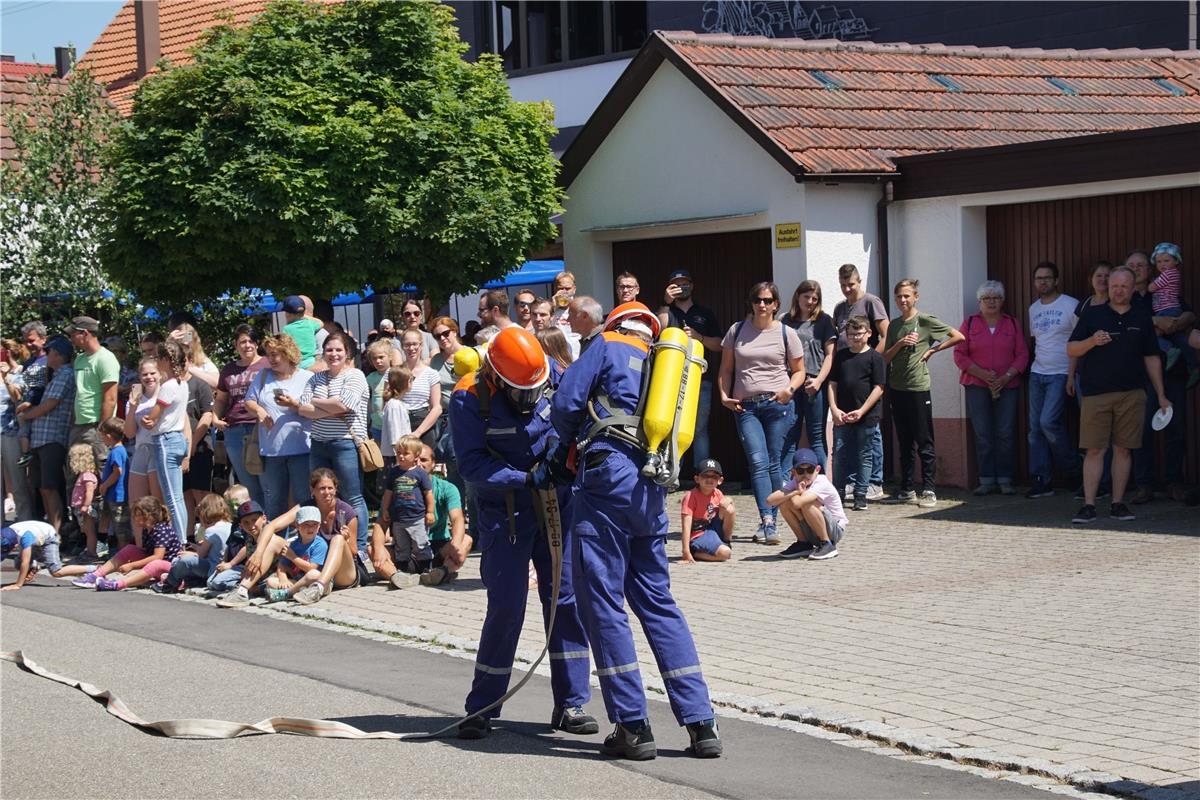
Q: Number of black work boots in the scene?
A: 4